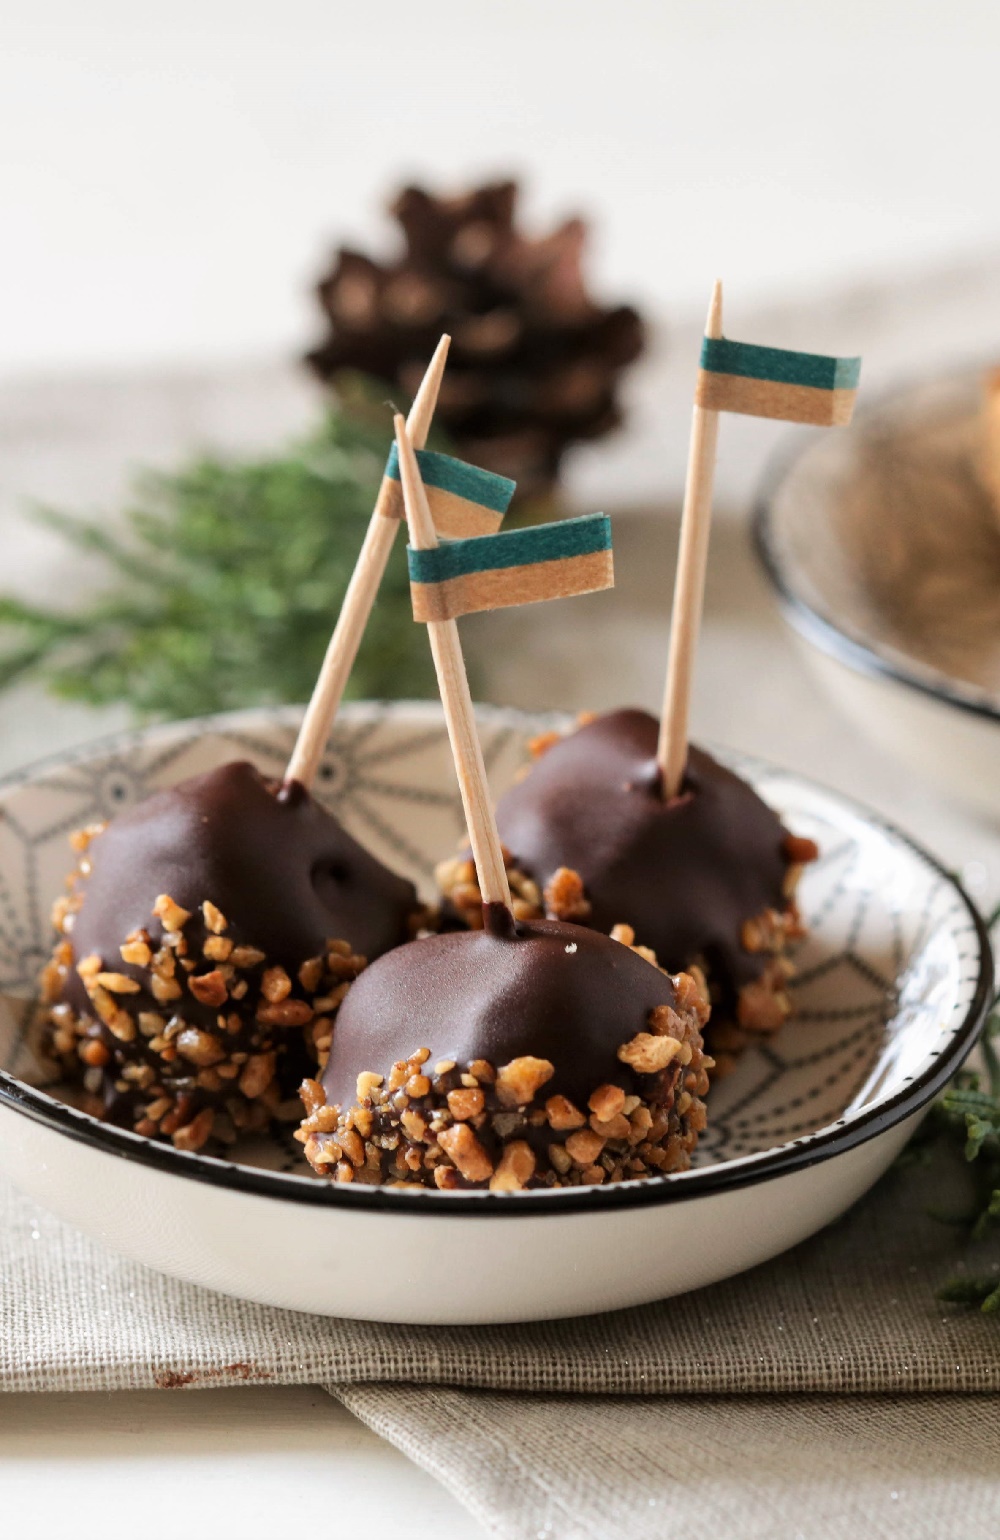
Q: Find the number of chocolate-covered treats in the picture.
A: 3